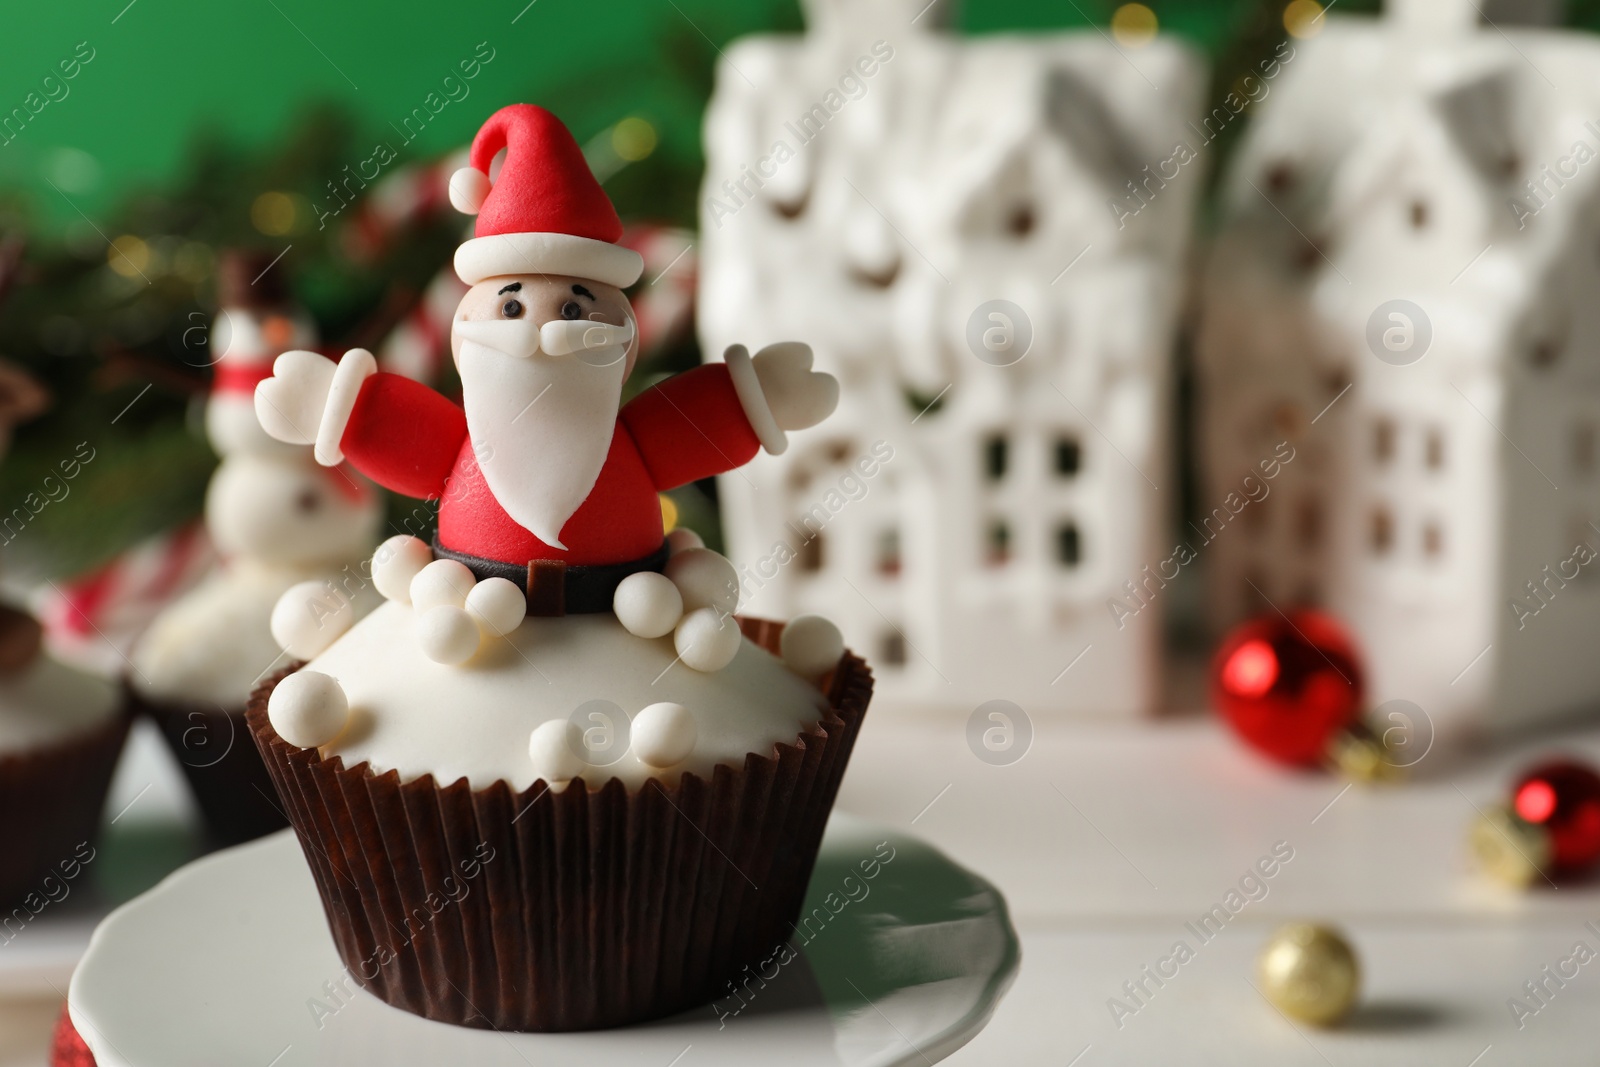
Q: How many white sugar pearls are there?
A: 13